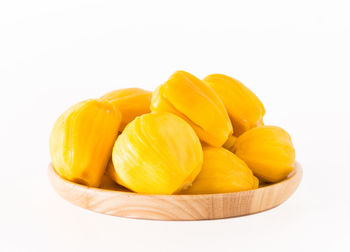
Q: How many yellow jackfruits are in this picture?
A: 7